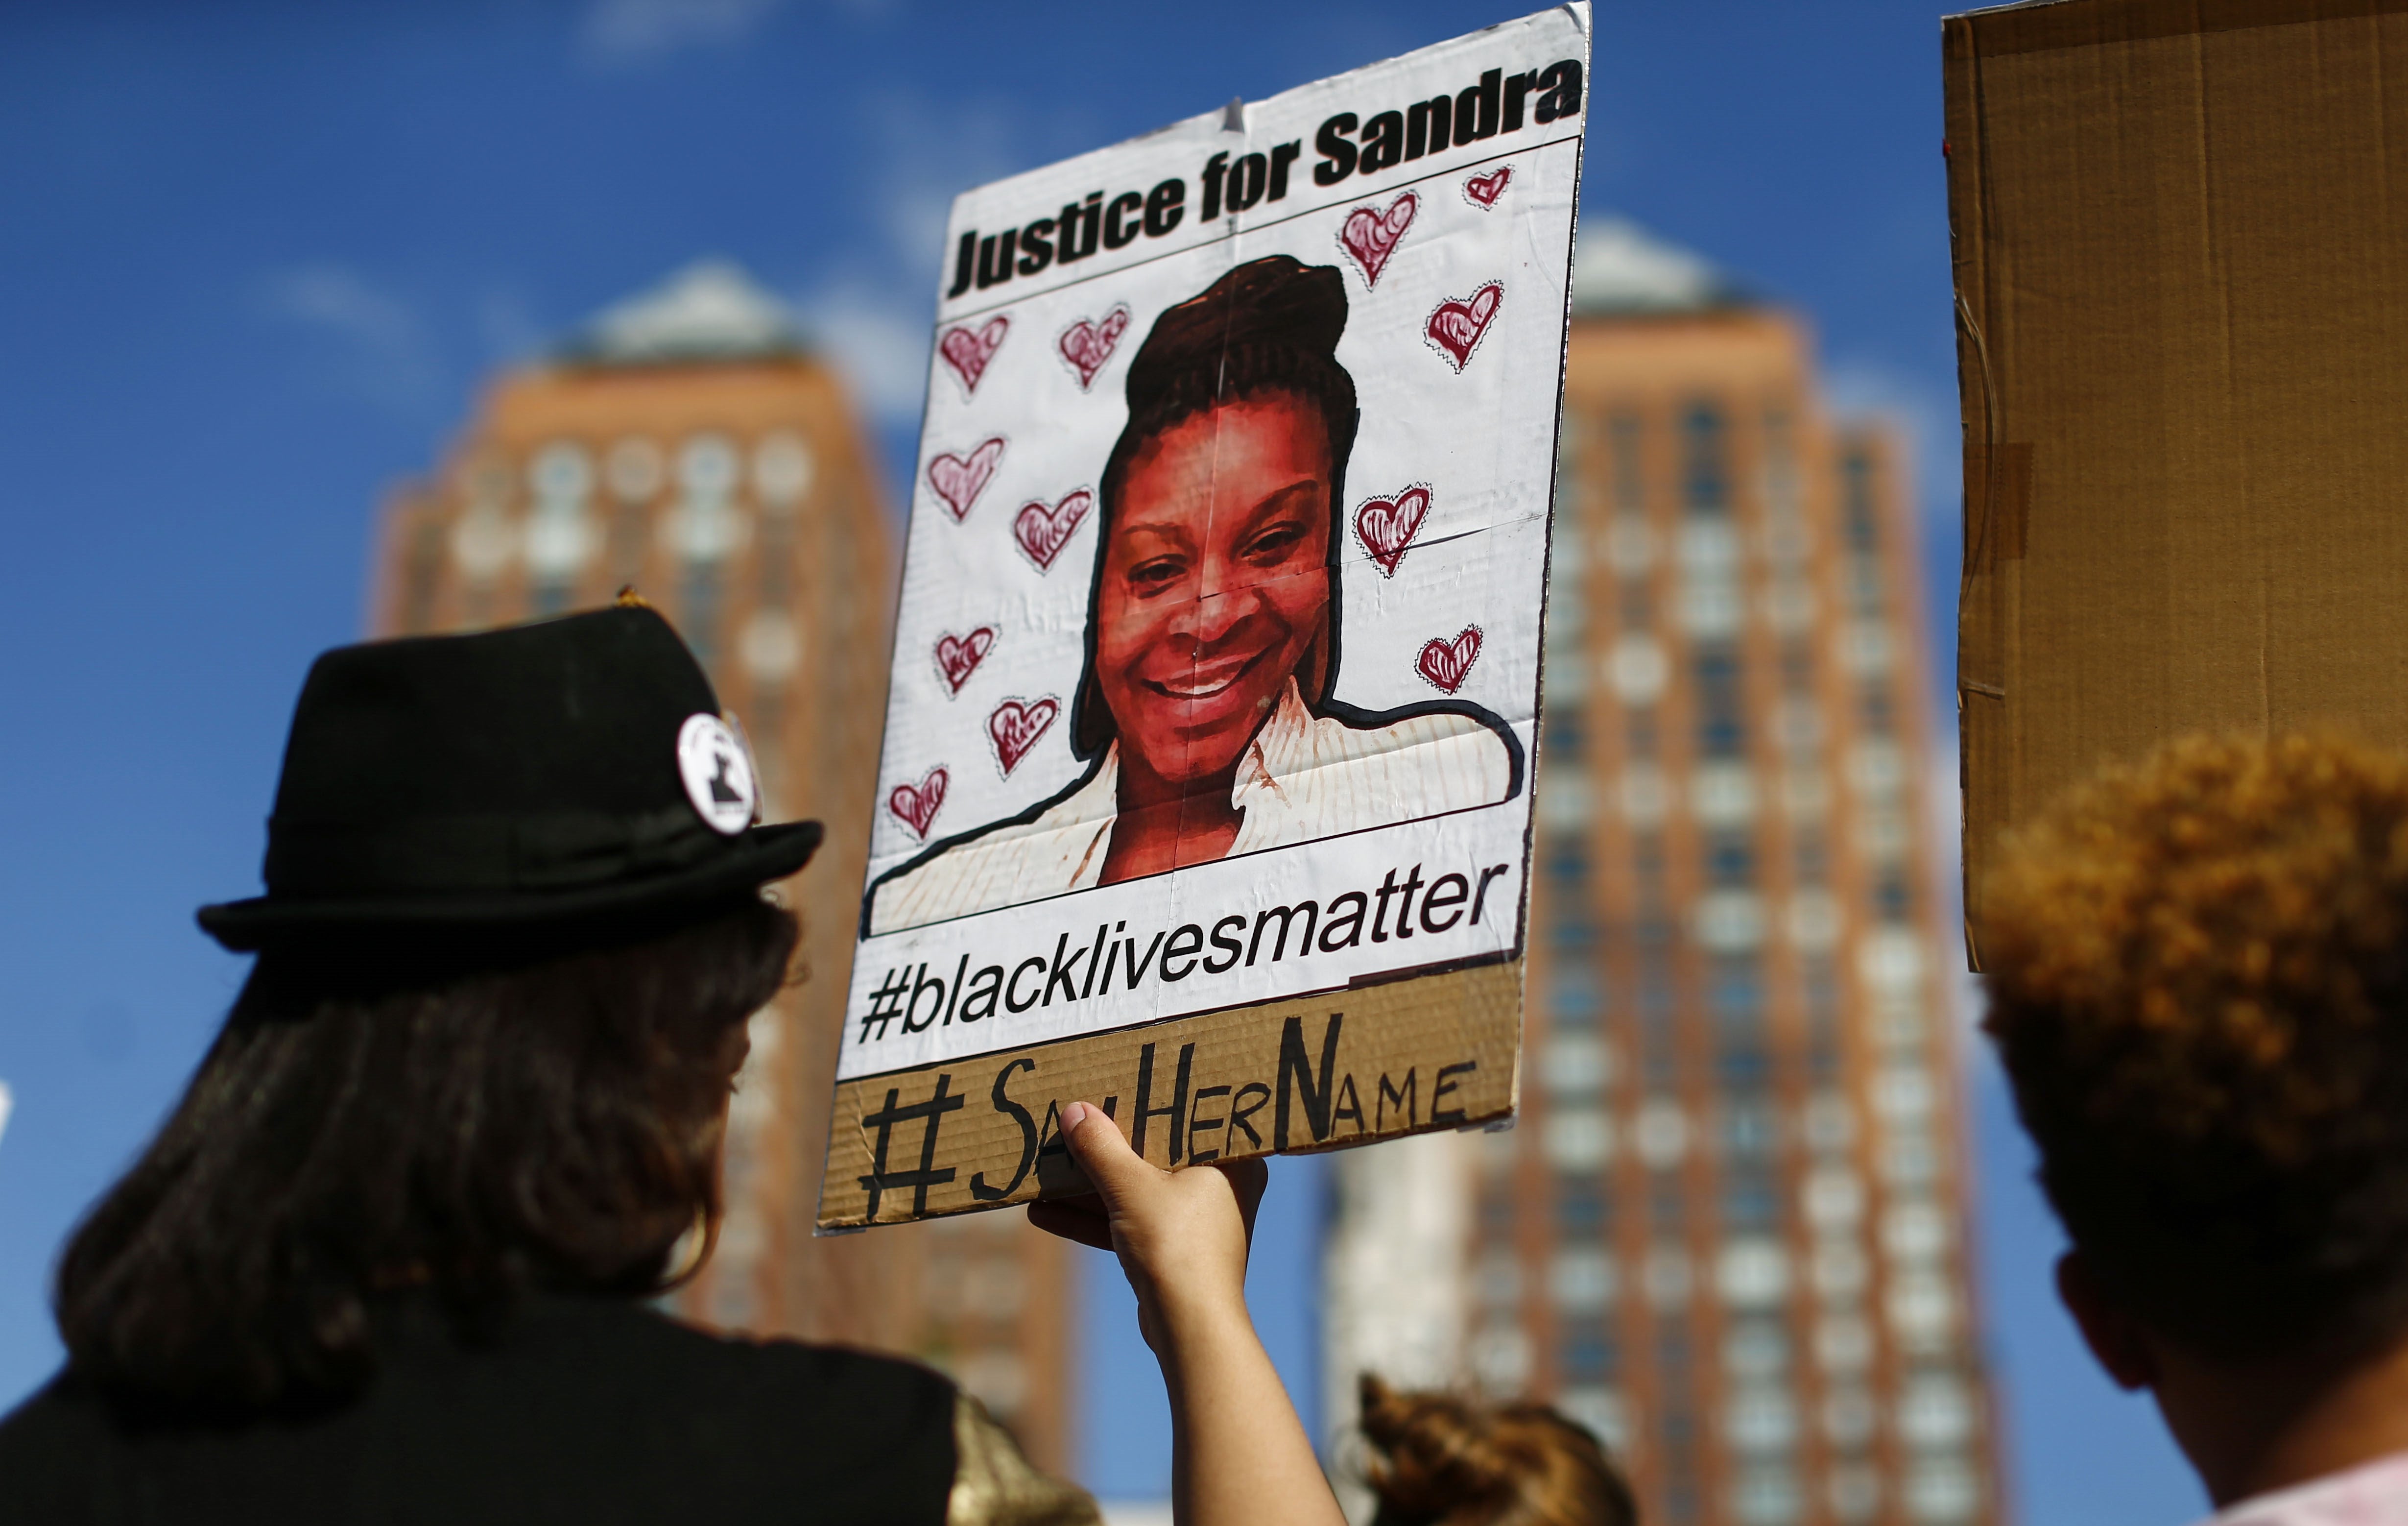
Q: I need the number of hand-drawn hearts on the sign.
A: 12